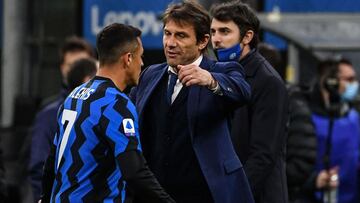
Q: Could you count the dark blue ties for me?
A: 1